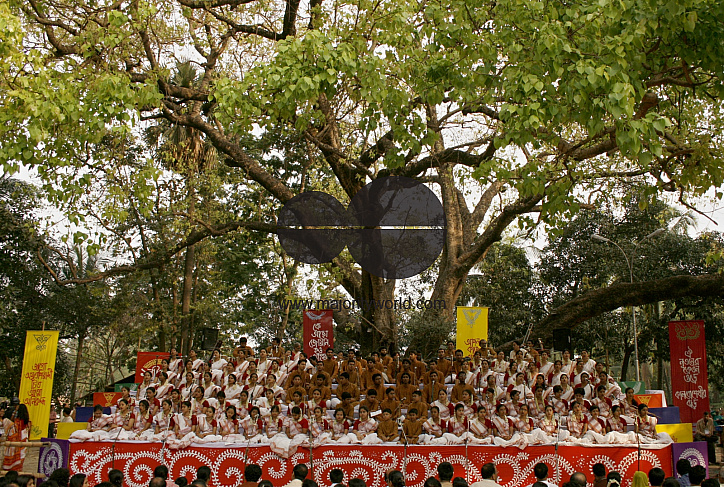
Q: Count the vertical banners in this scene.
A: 4